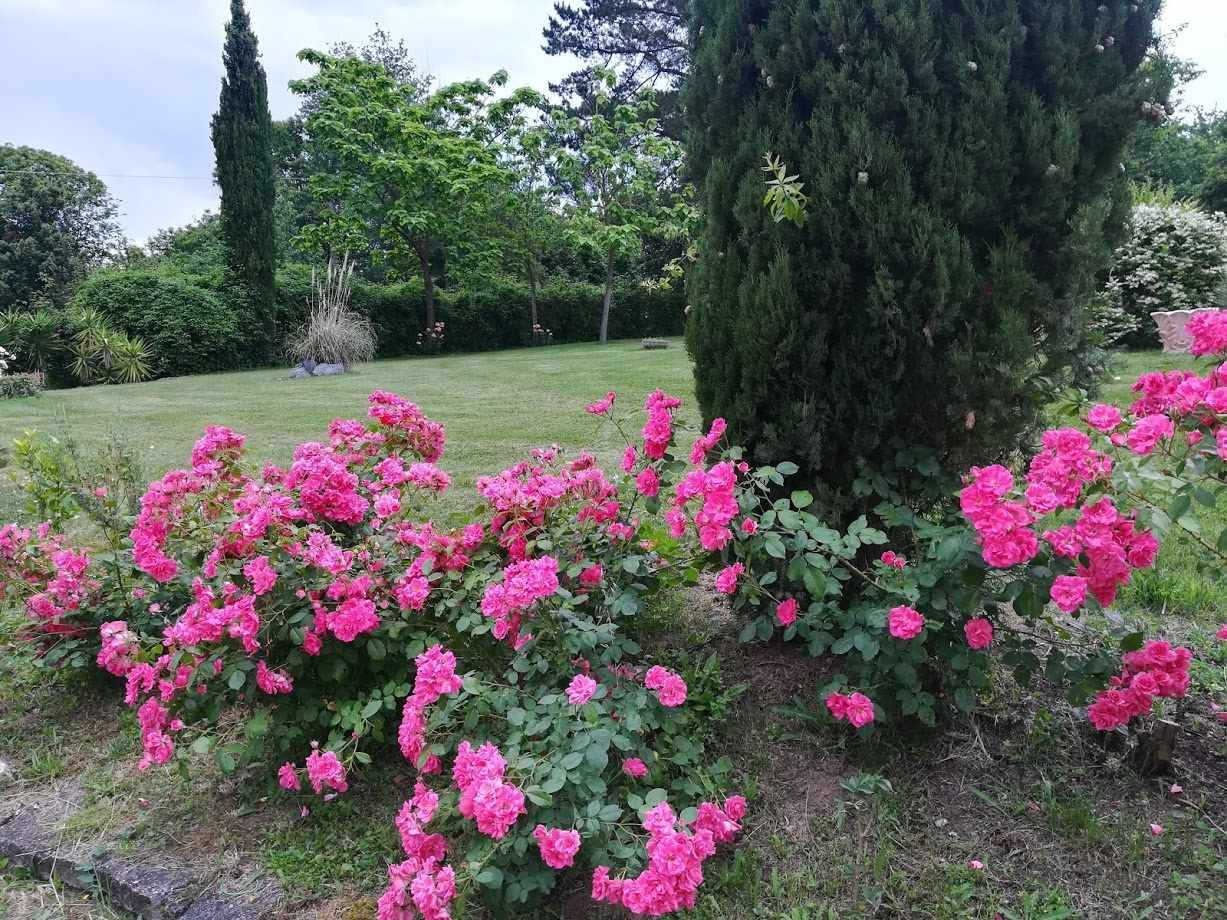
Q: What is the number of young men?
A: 0